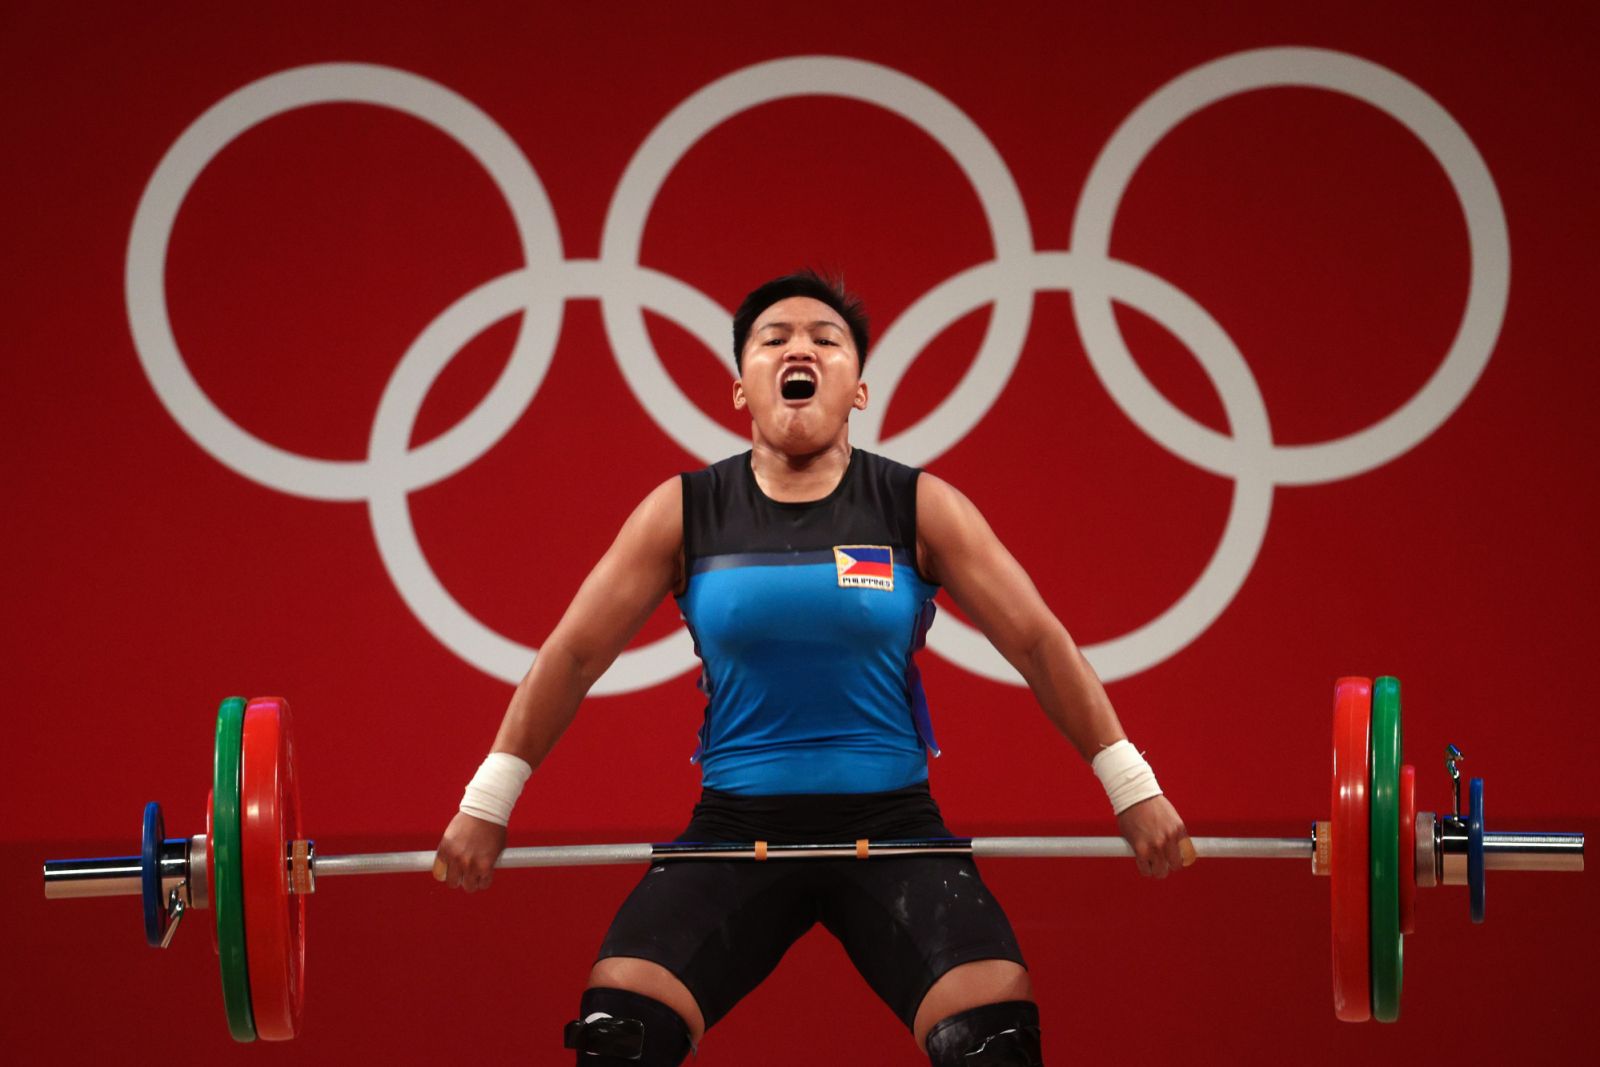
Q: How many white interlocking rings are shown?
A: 5